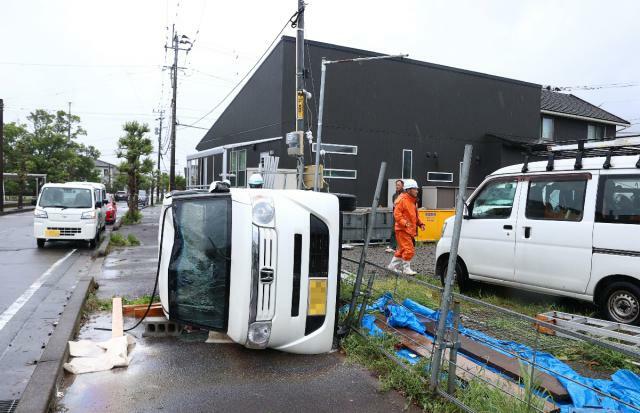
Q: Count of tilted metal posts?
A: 2